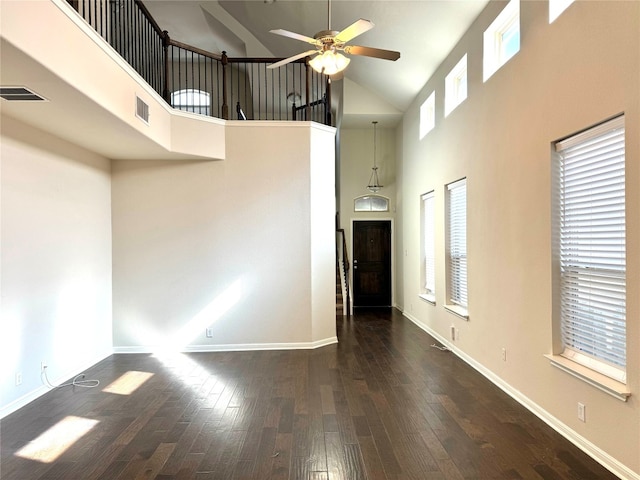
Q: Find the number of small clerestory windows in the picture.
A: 4